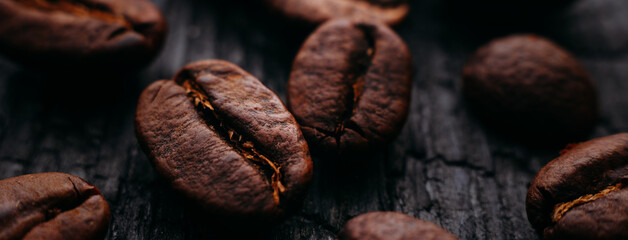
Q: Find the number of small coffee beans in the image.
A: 8